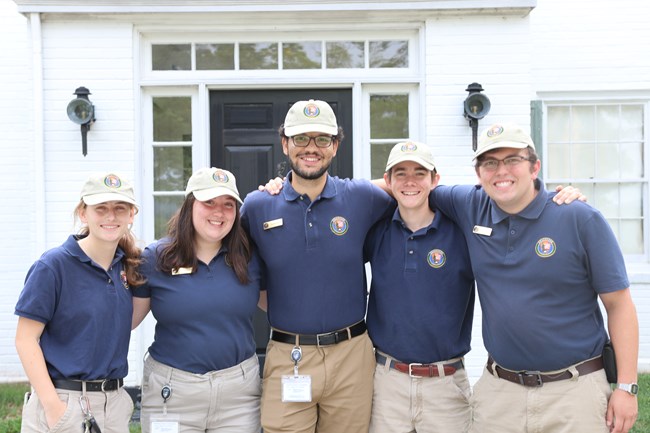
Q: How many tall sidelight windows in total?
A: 2